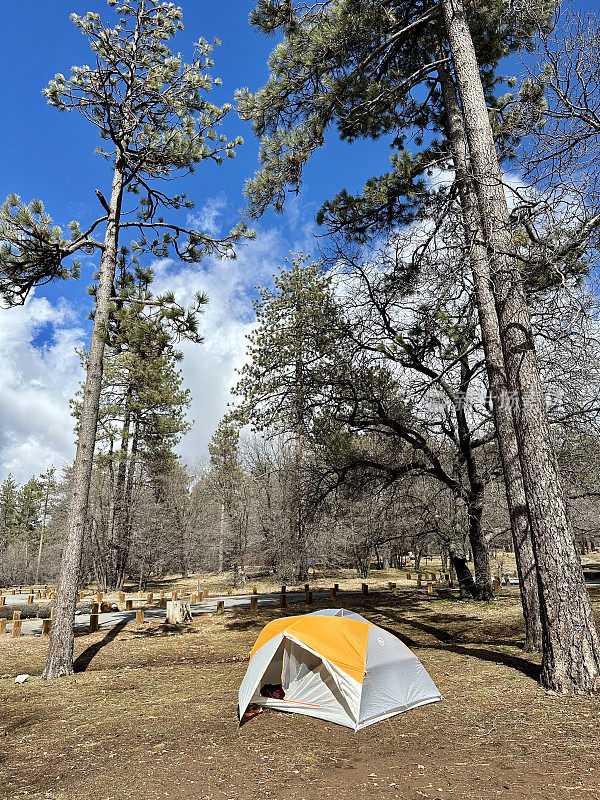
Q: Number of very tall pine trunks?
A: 3